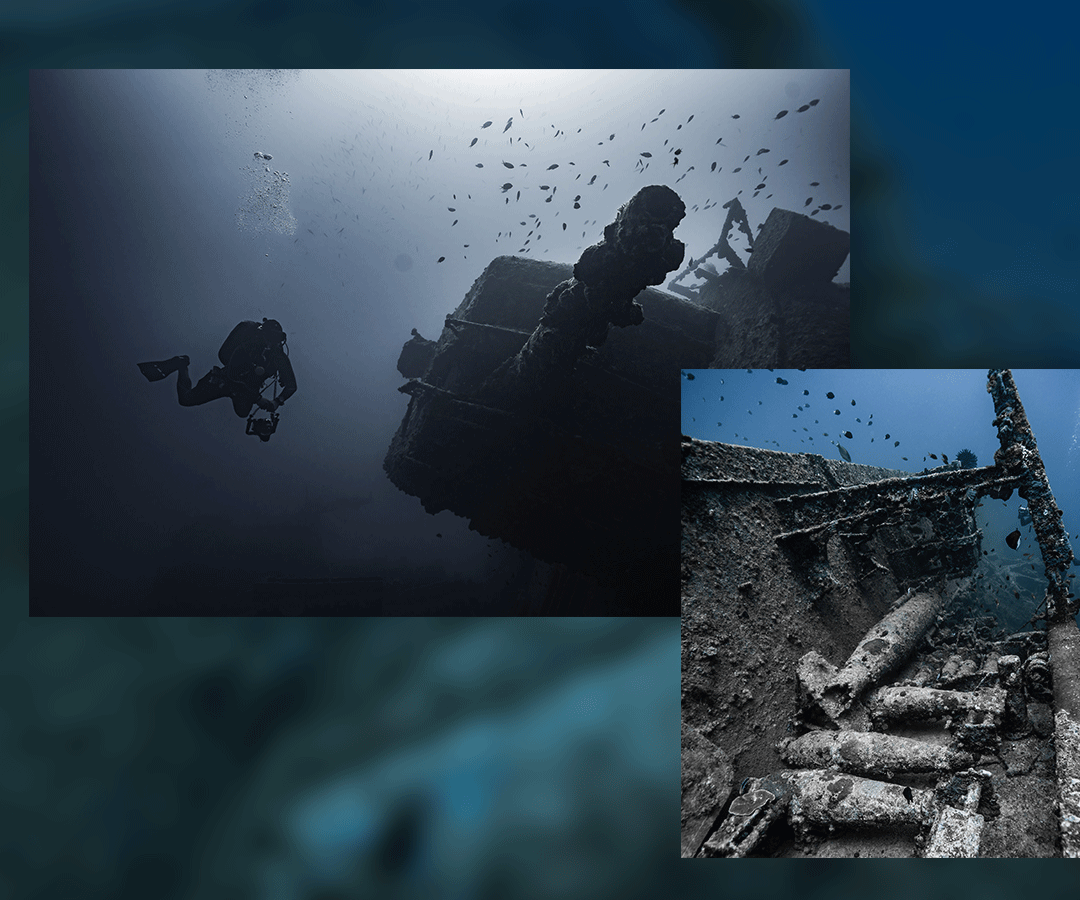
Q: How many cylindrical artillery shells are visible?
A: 4